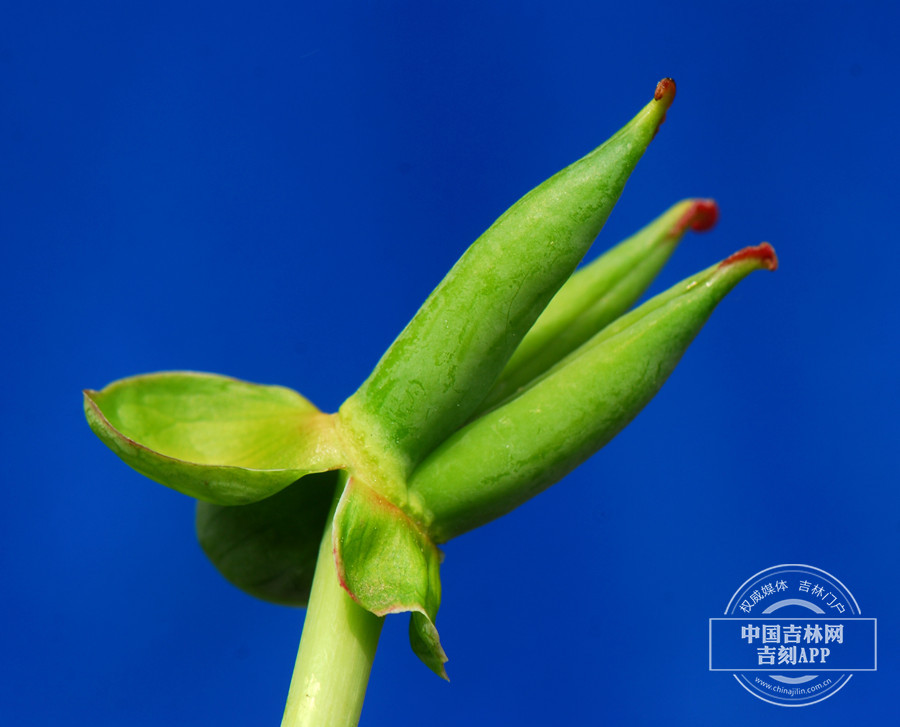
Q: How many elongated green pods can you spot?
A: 3